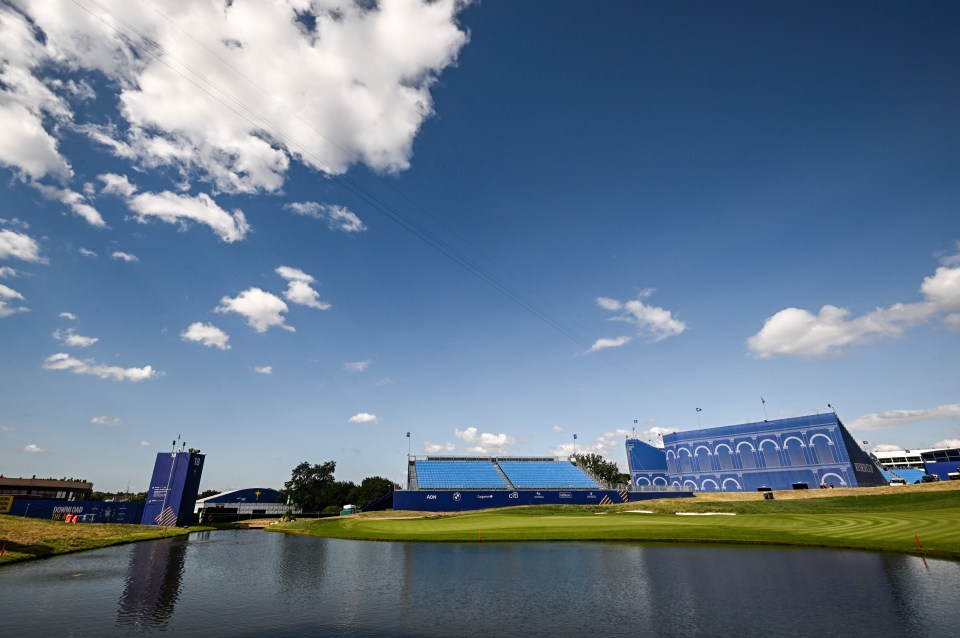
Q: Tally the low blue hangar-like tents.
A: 1